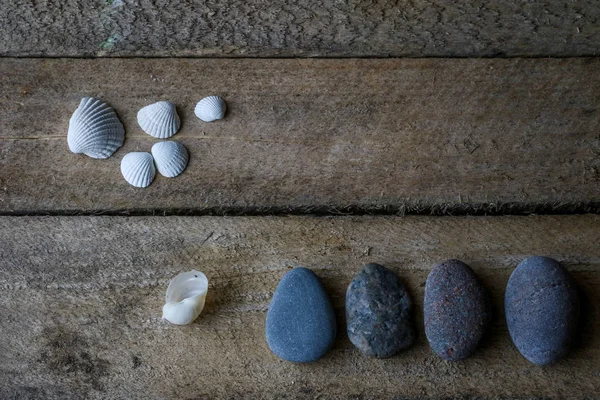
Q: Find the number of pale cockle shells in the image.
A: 5